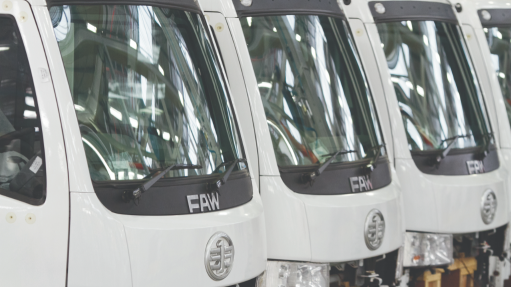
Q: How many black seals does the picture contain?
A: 0